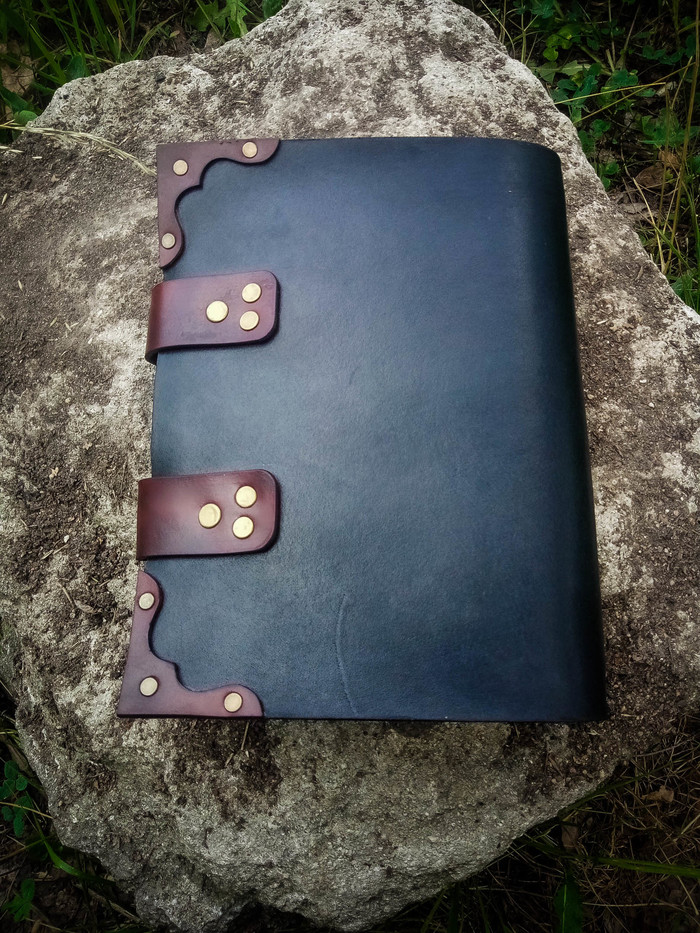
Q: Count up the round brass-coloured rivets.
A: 12